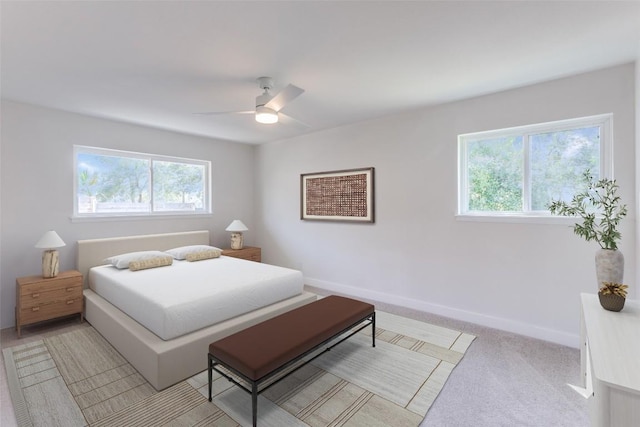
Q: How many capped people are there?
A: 0